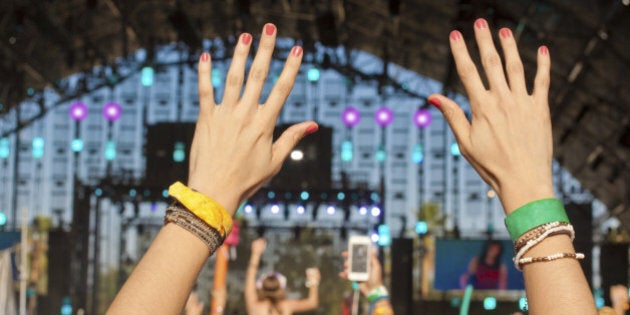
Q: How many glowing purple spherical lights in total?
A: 5